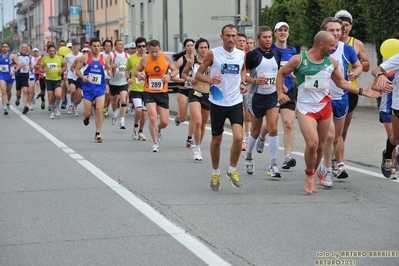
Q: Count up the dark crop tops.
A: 2